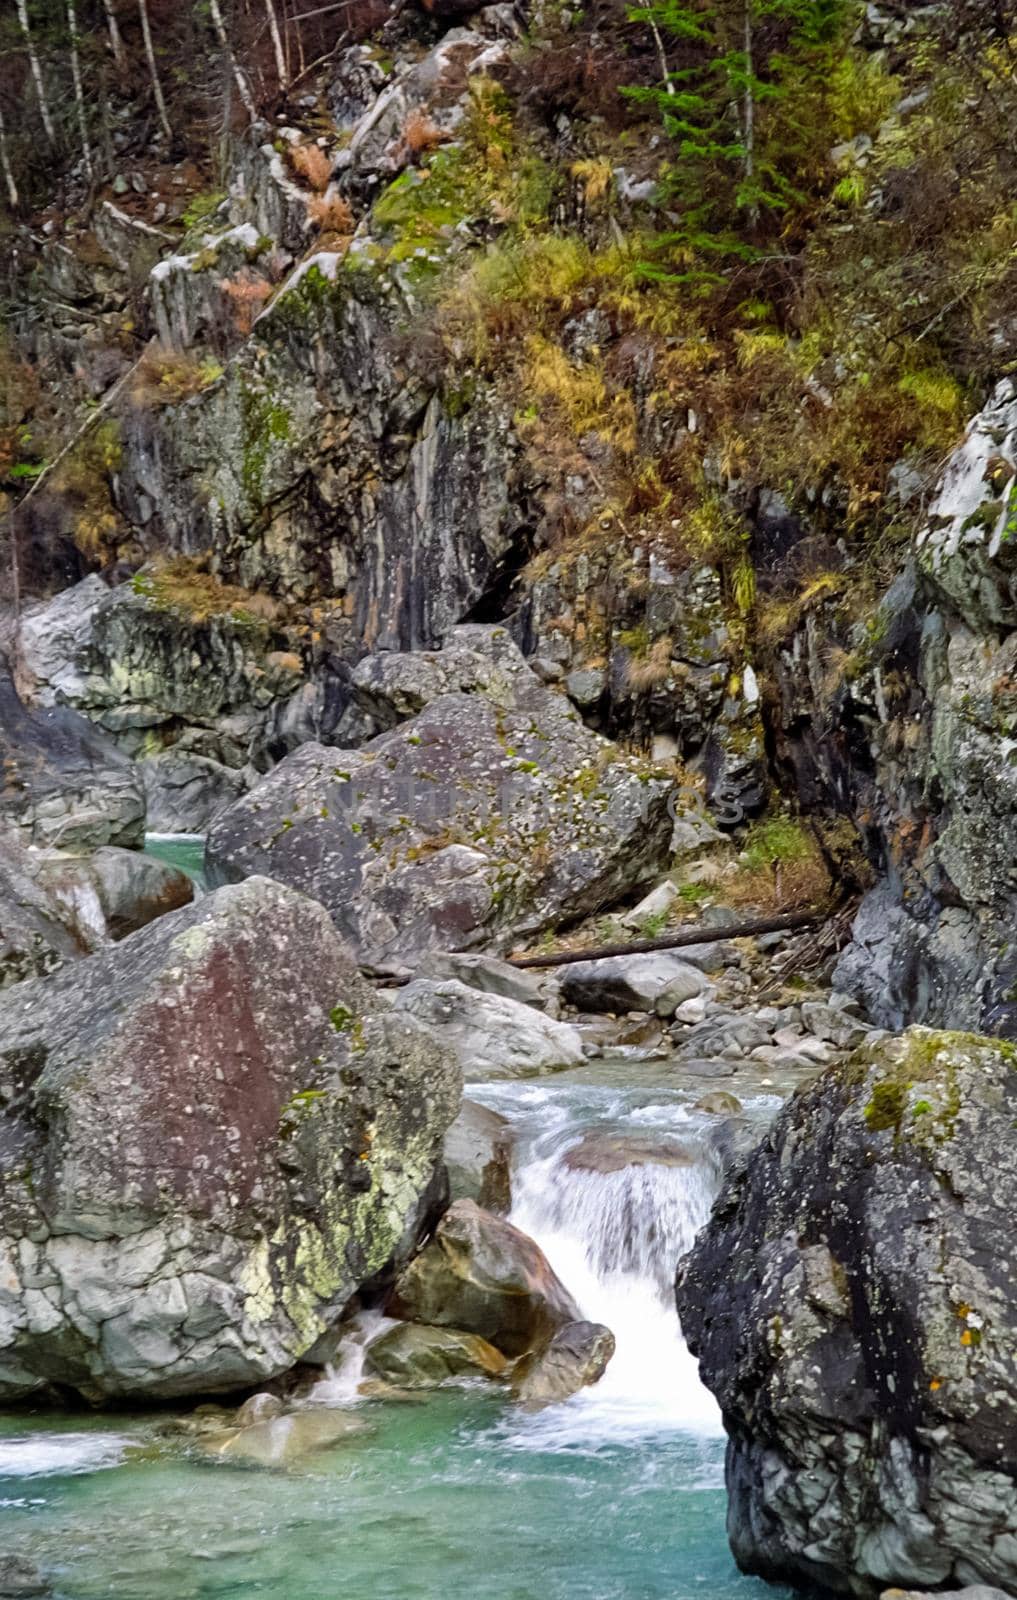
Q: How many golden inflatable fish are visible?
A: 0